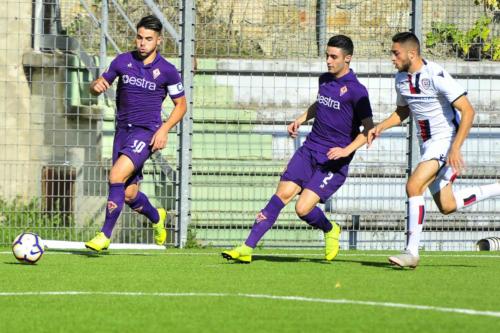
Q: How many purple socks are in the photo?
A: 4